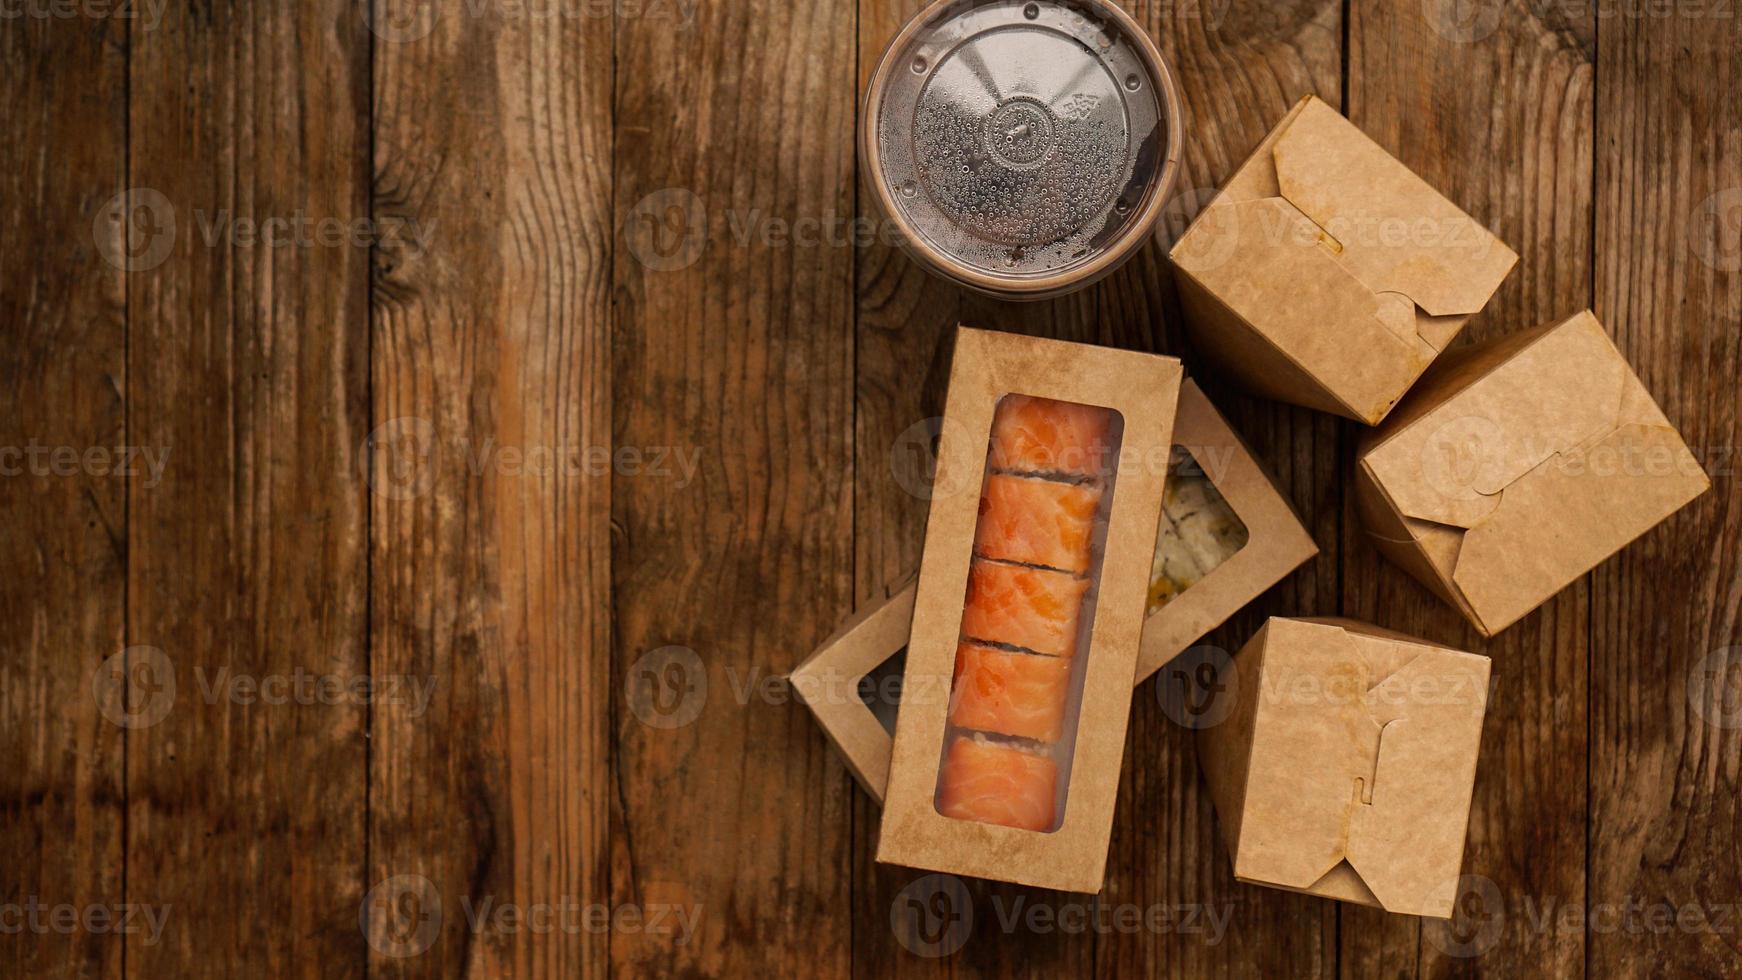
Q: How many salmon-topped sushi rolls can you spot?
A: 5